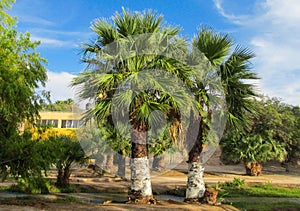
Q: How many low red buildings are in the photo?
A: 0